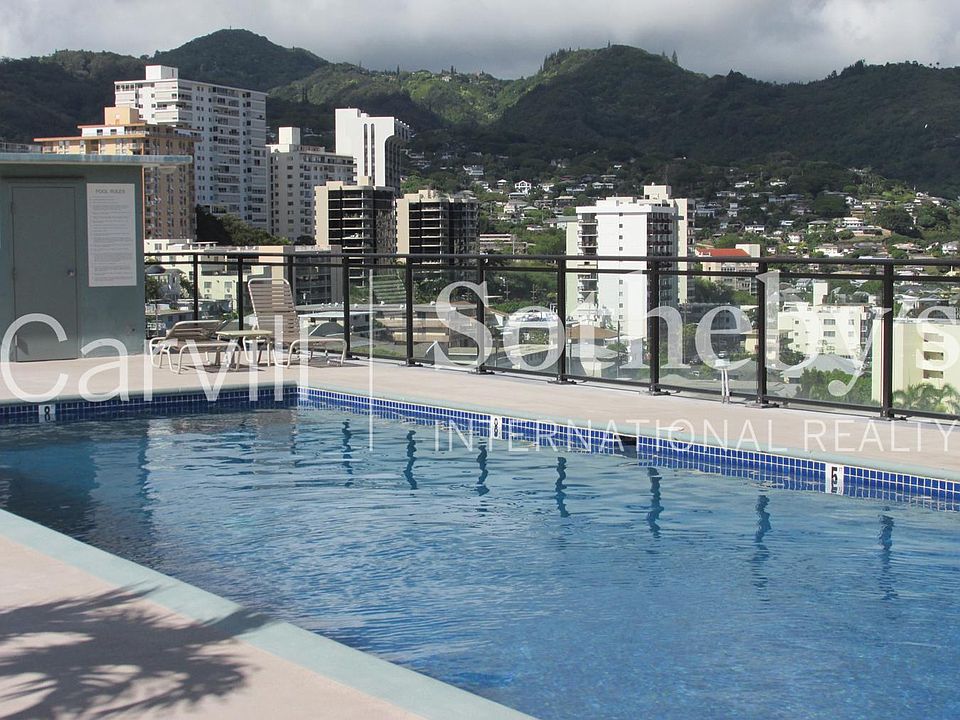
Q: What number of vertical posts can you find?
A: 10